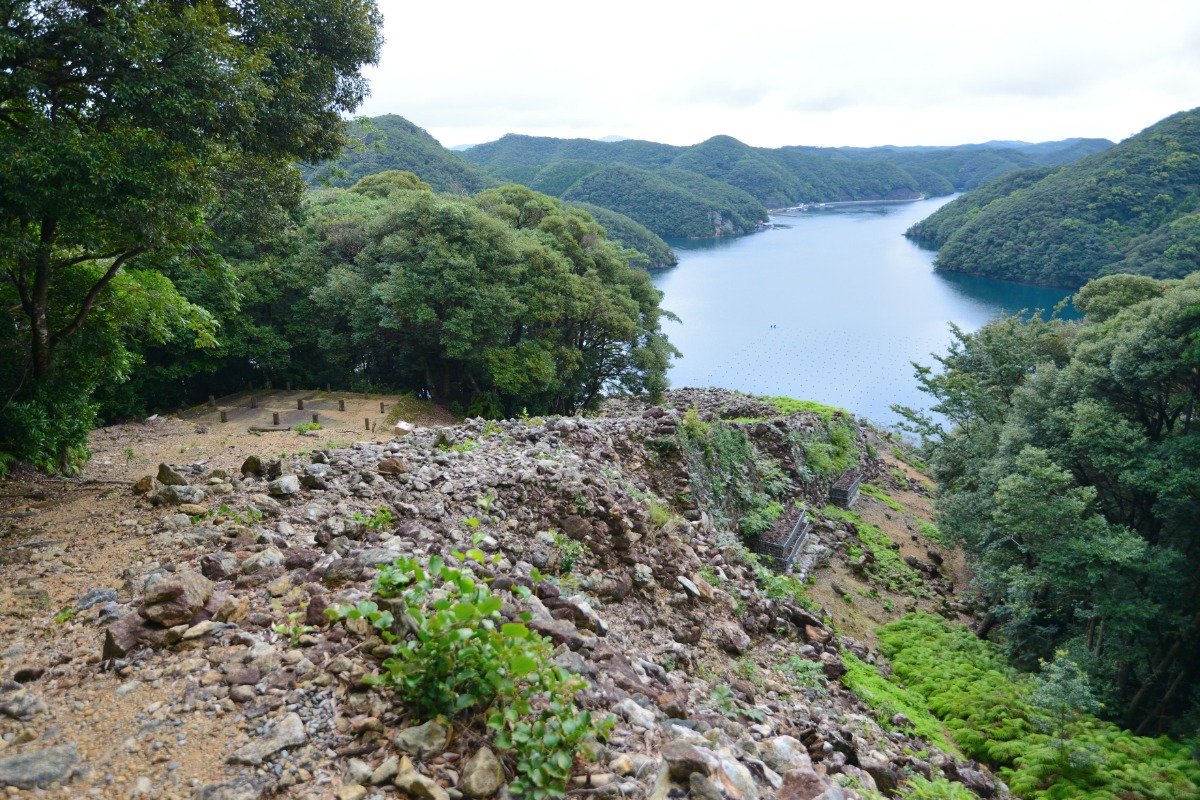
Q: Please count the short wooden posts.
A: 13